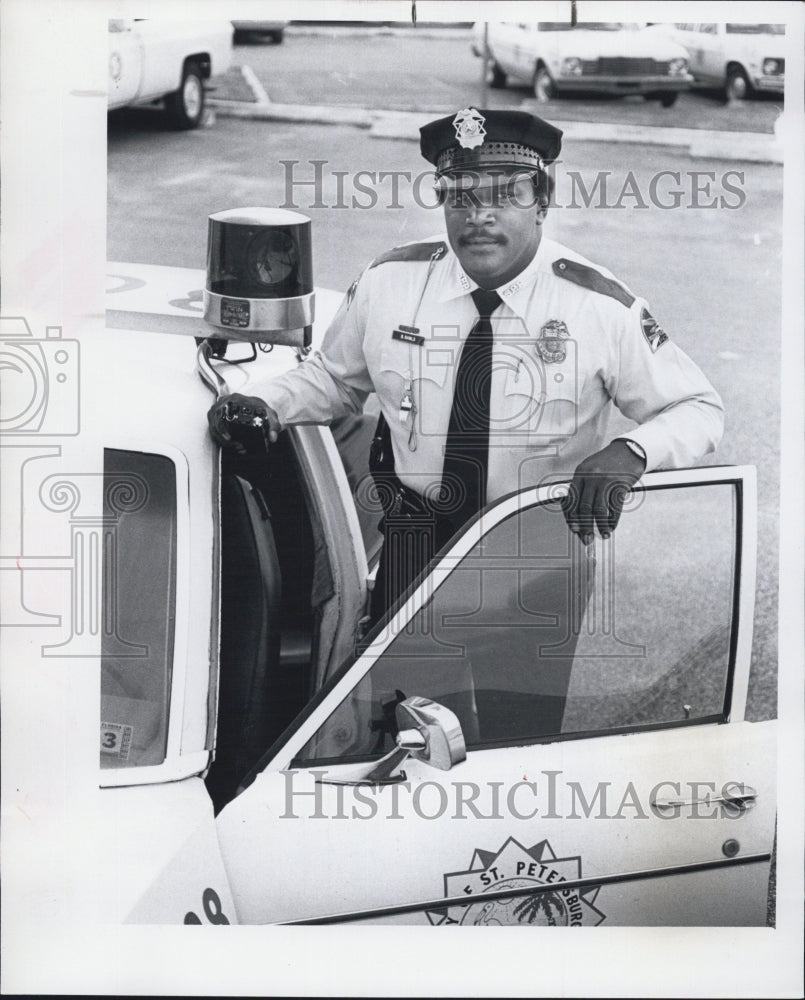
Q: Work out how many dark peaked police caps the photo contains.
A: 1